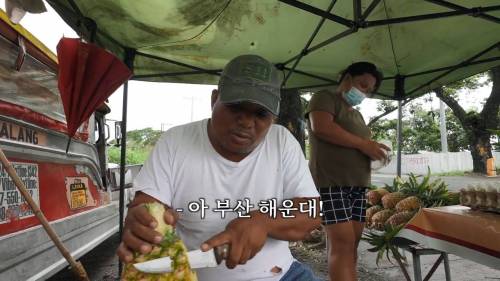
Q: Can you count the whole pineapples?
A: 6